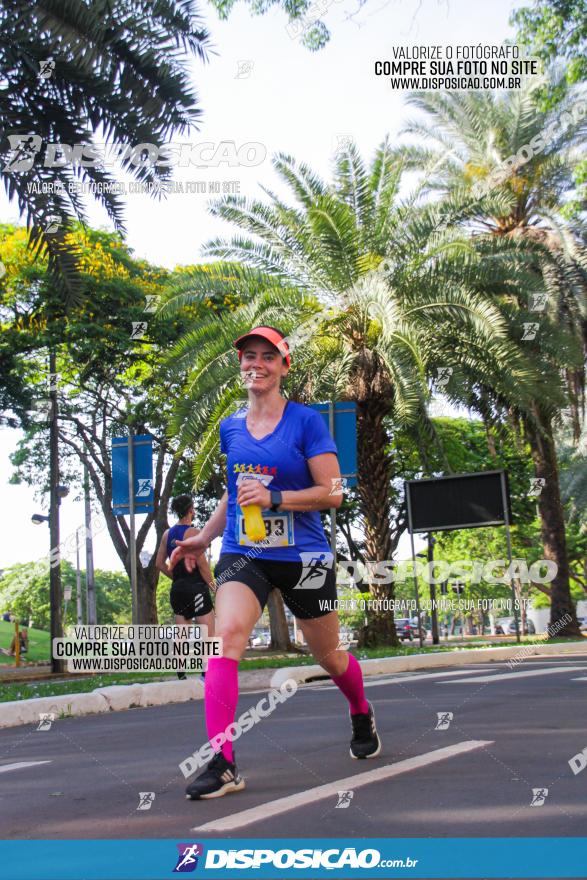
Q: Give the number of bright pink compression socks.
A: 2